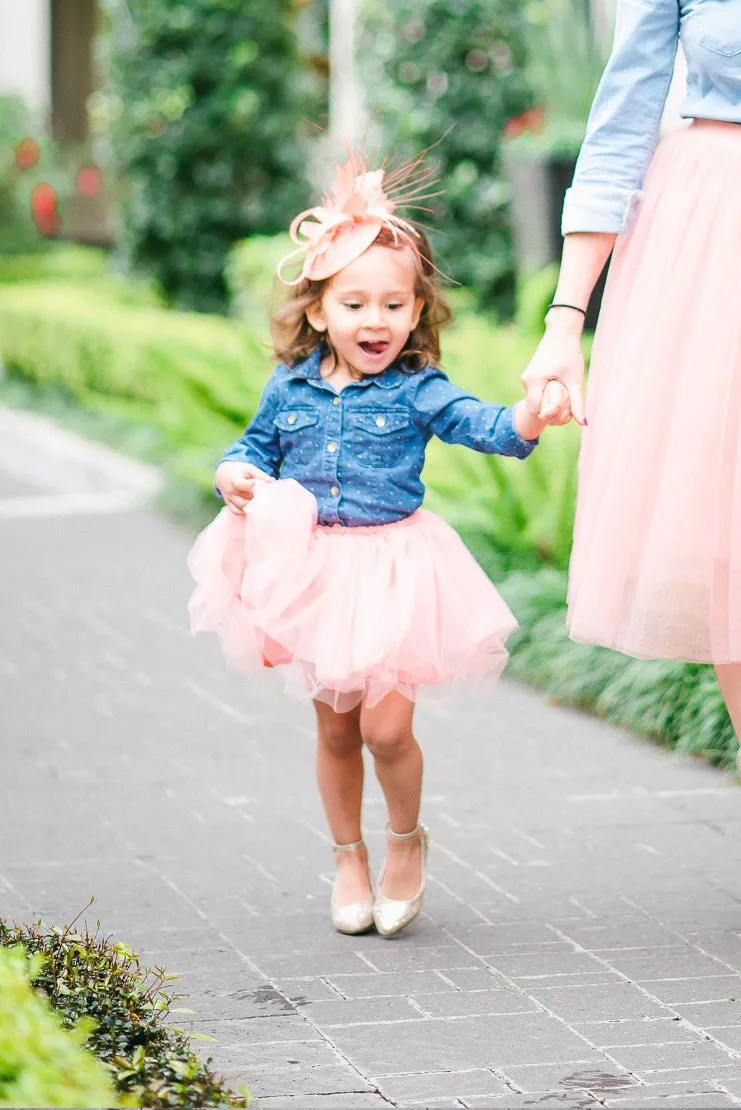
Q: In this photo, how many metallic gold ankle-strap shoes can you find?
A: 2